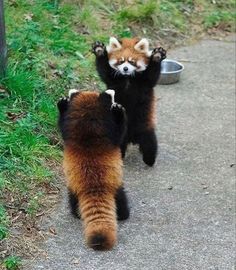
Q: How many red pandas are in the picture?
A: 2